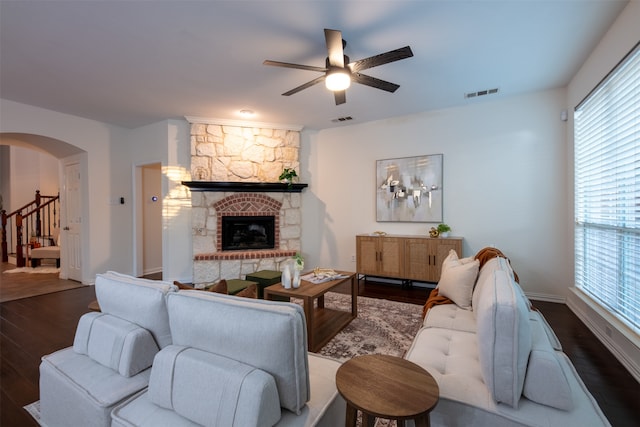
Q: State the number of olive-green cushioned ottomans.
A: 2